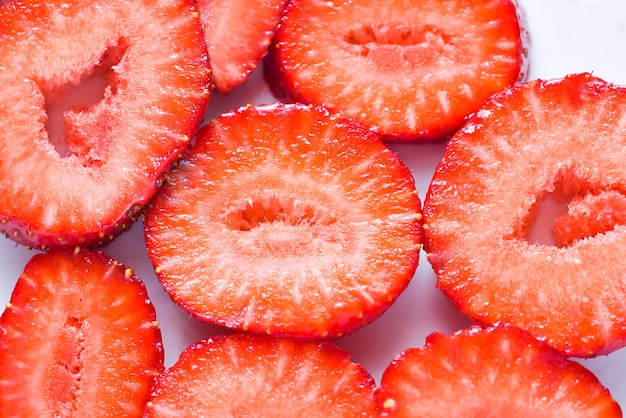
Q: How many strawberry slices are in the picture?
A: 8